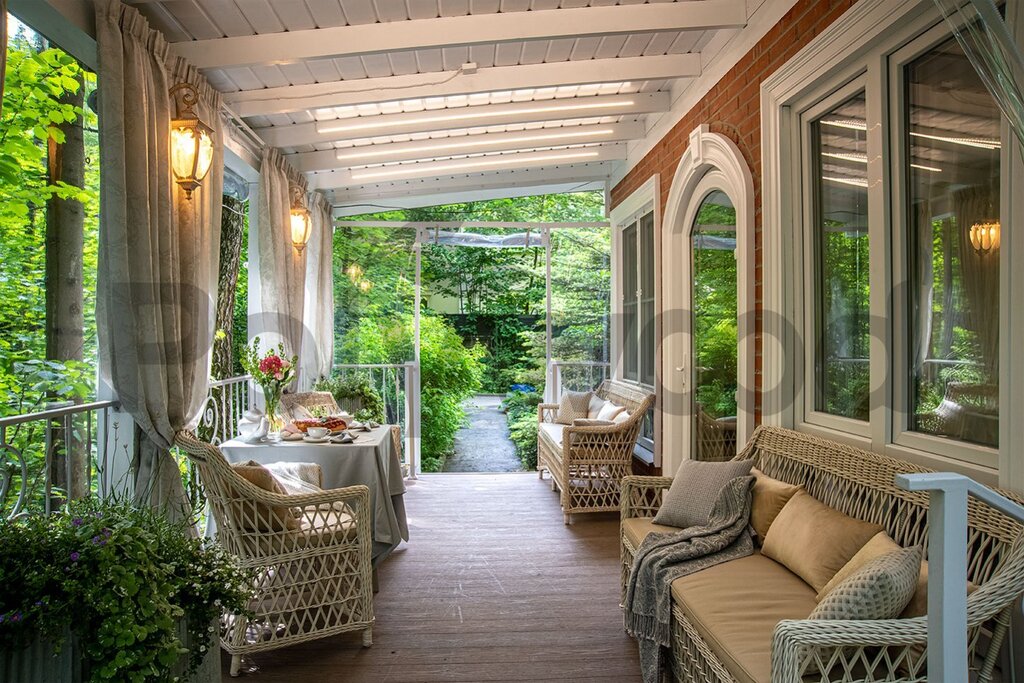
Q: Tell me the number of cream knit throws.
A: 1